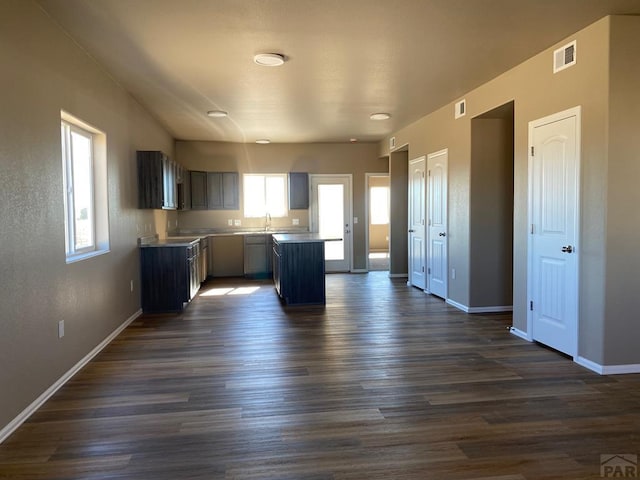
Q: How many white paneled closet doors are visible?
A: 3